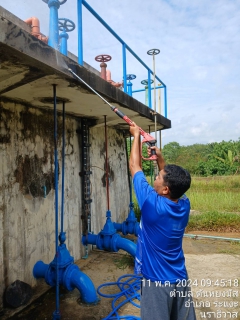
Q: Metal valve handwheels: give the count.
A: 6